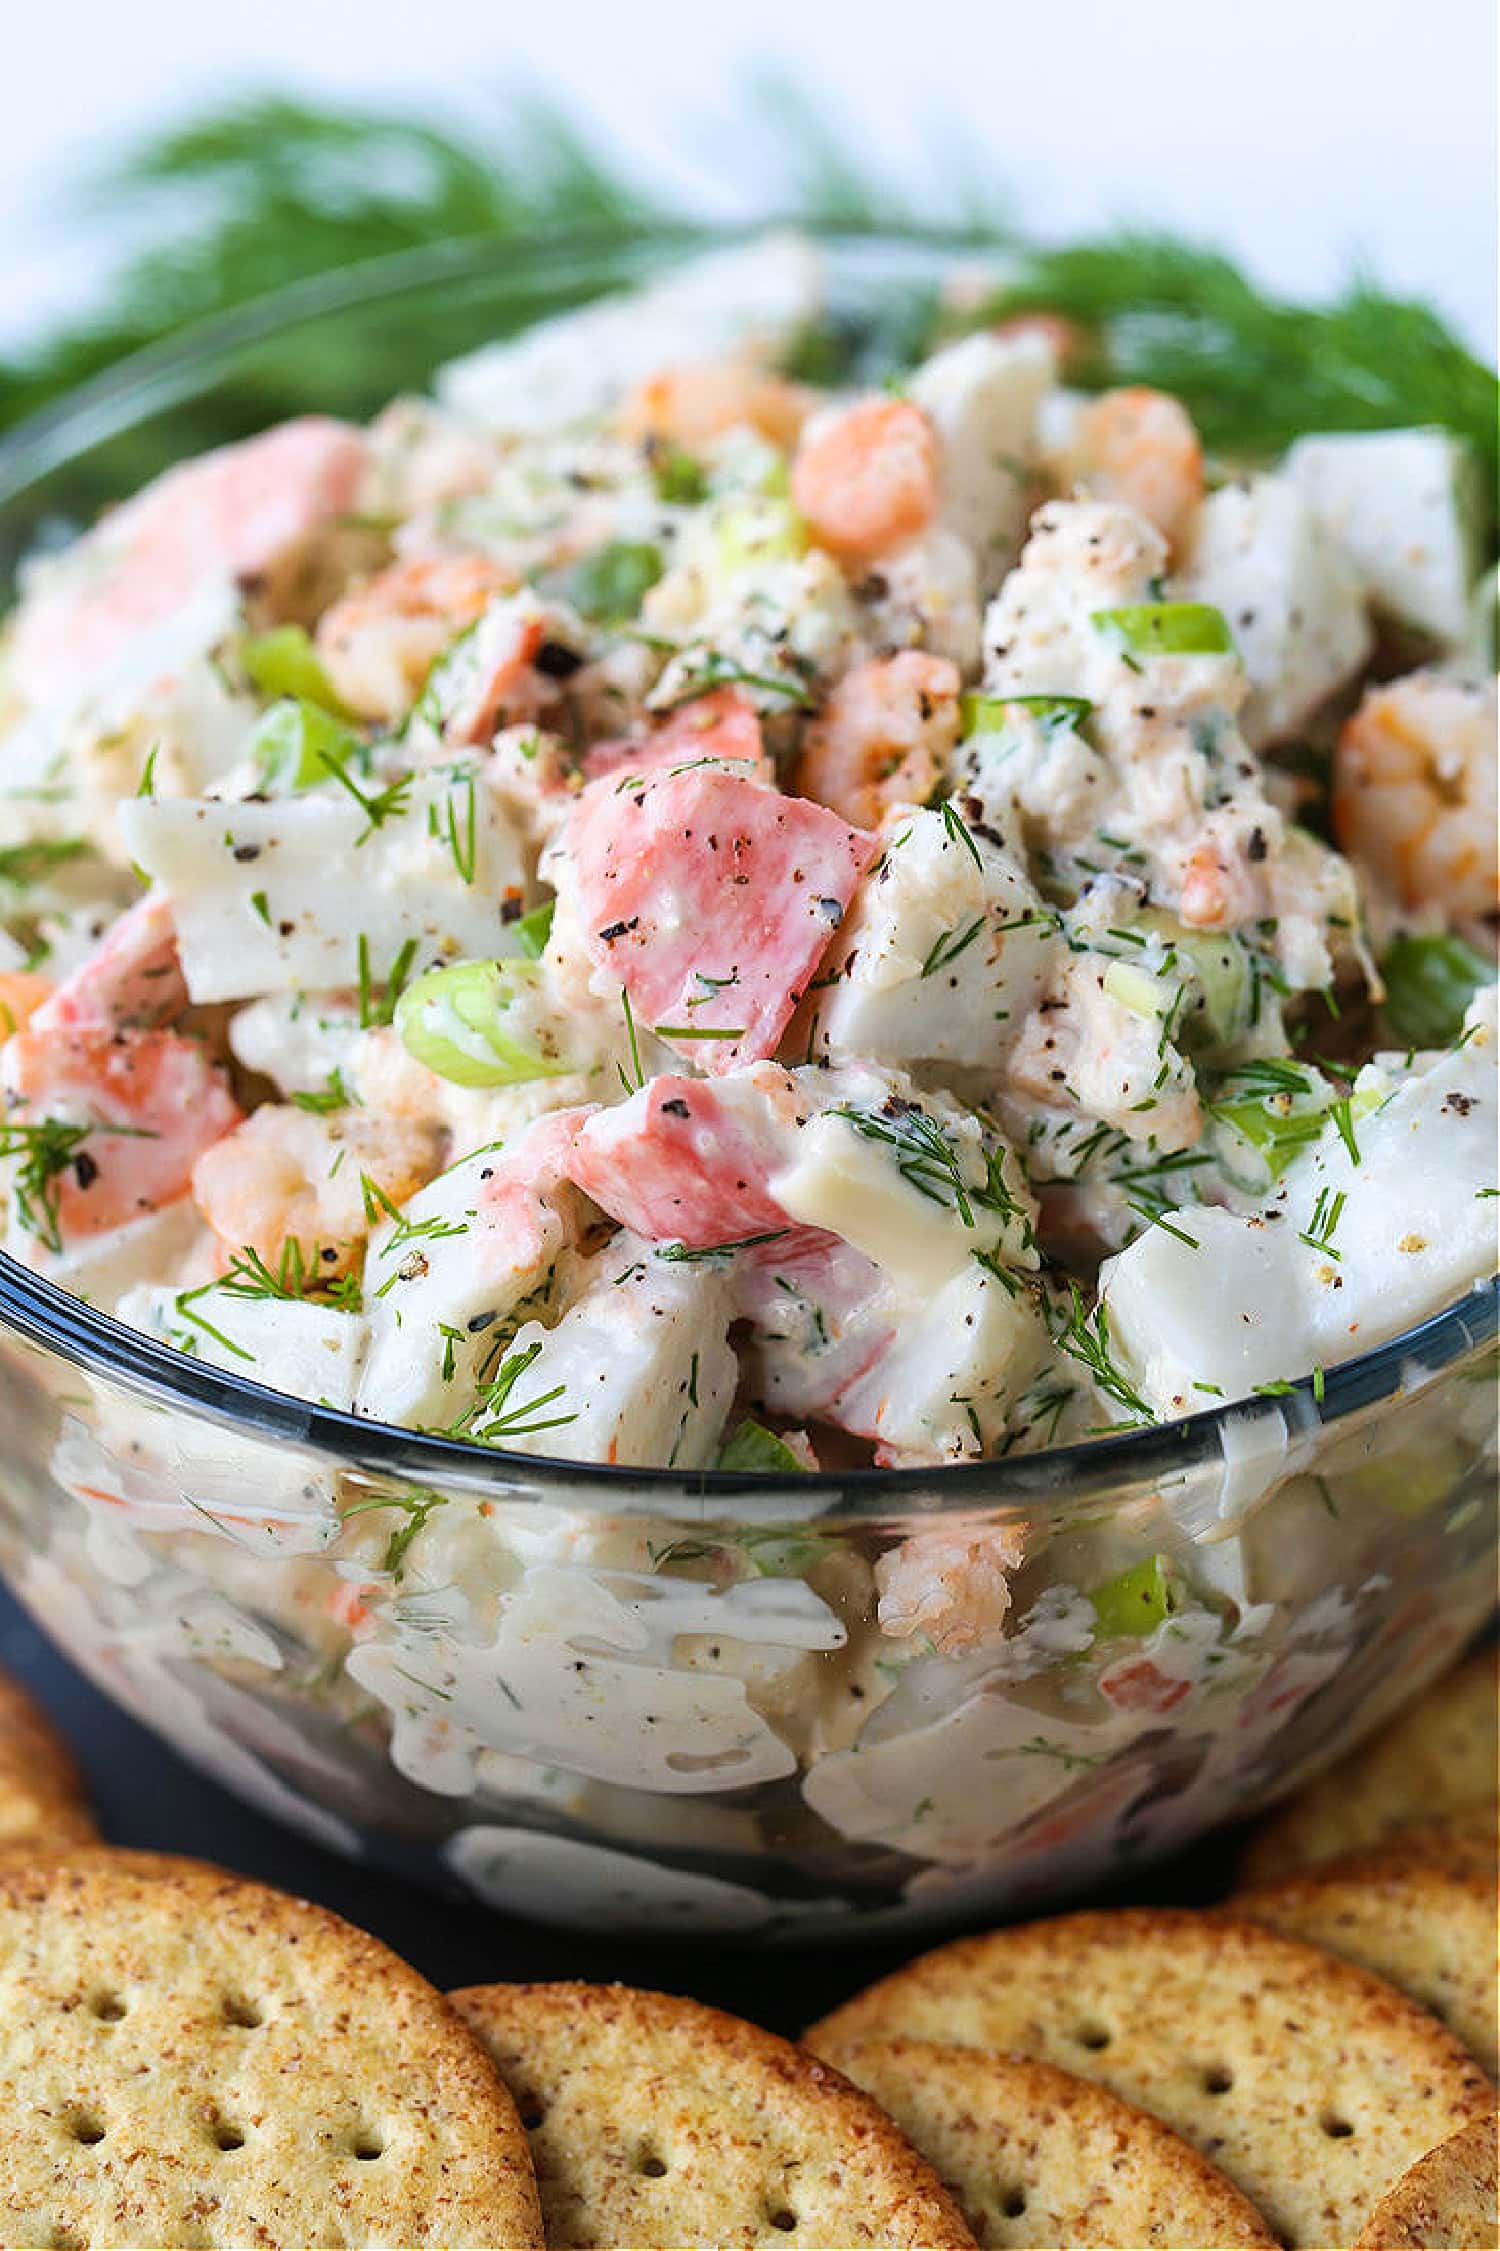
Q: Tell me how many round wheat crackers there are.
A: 8